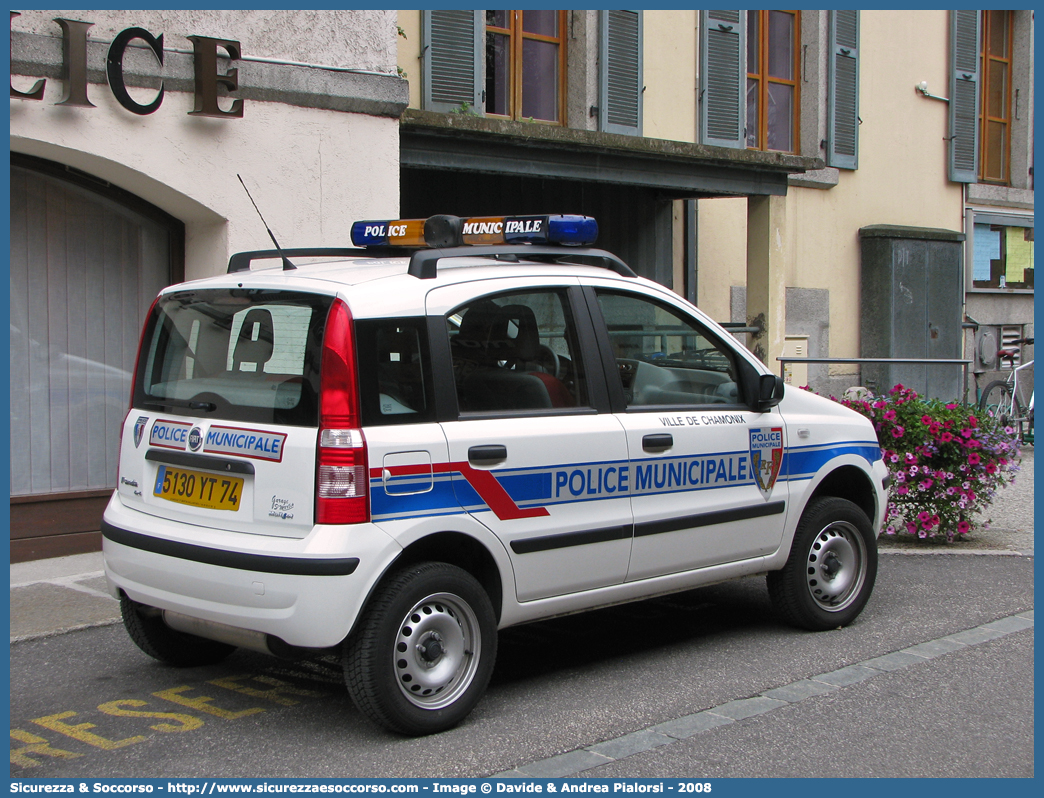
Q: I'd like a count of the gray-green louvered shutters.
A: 5